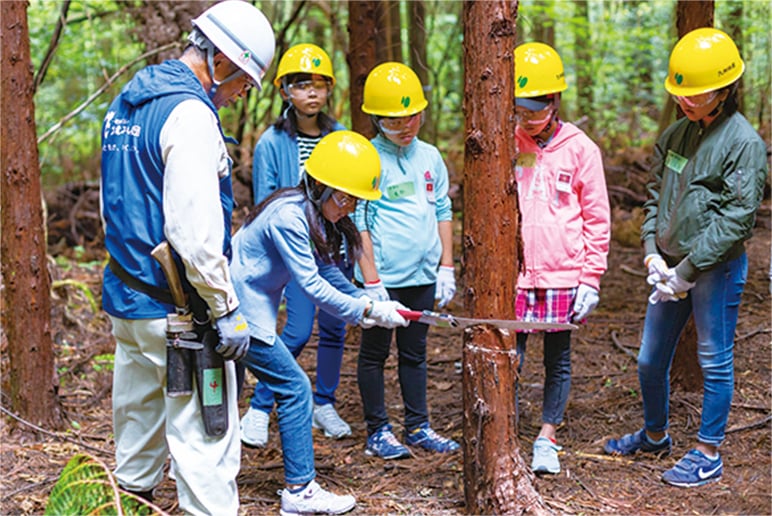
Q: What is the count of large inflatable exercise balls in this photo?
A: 0